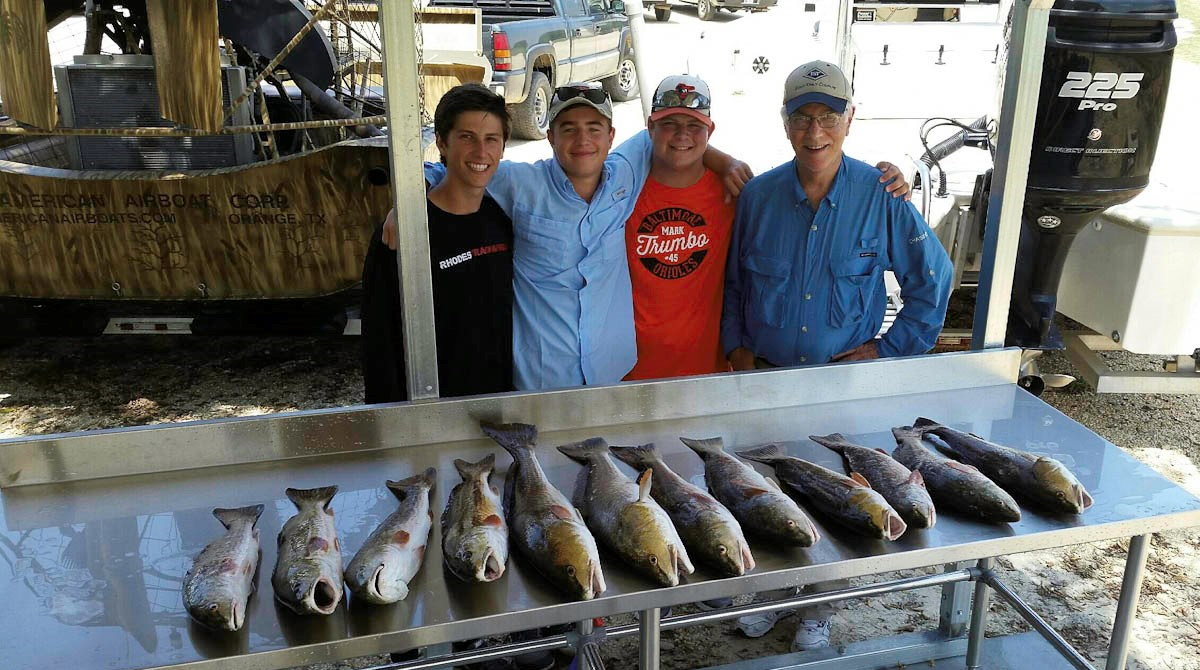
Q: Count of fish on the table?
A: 12